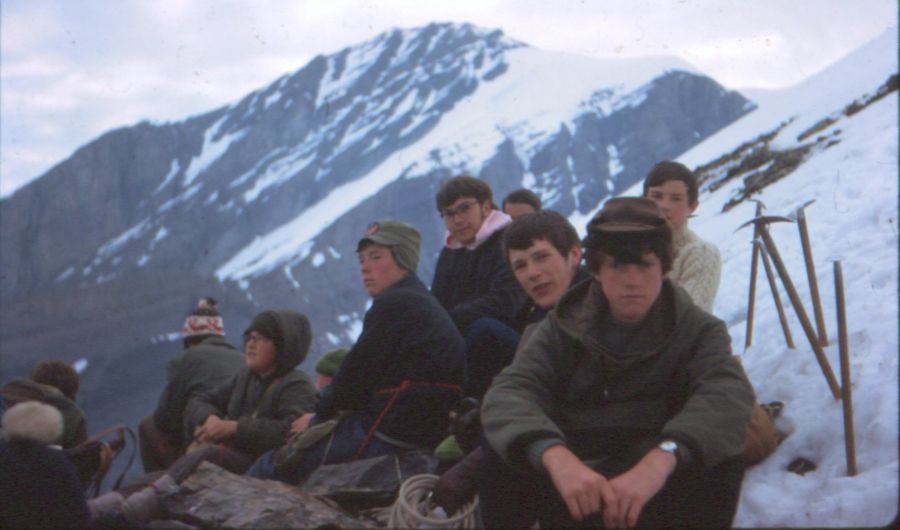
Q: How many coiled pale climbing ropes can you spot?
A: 1